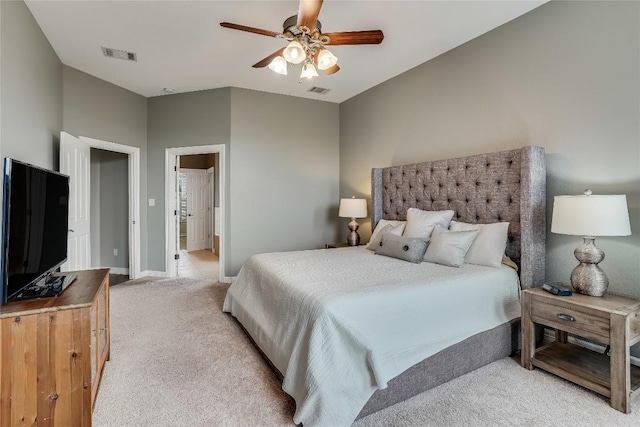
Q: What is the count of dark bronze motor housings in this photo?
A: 1